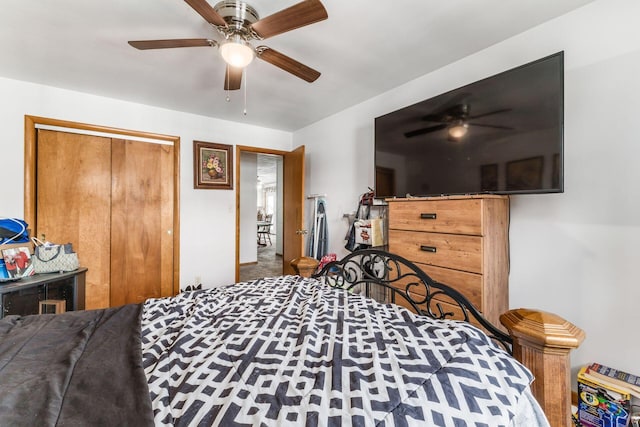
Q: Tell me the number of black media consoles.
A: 1